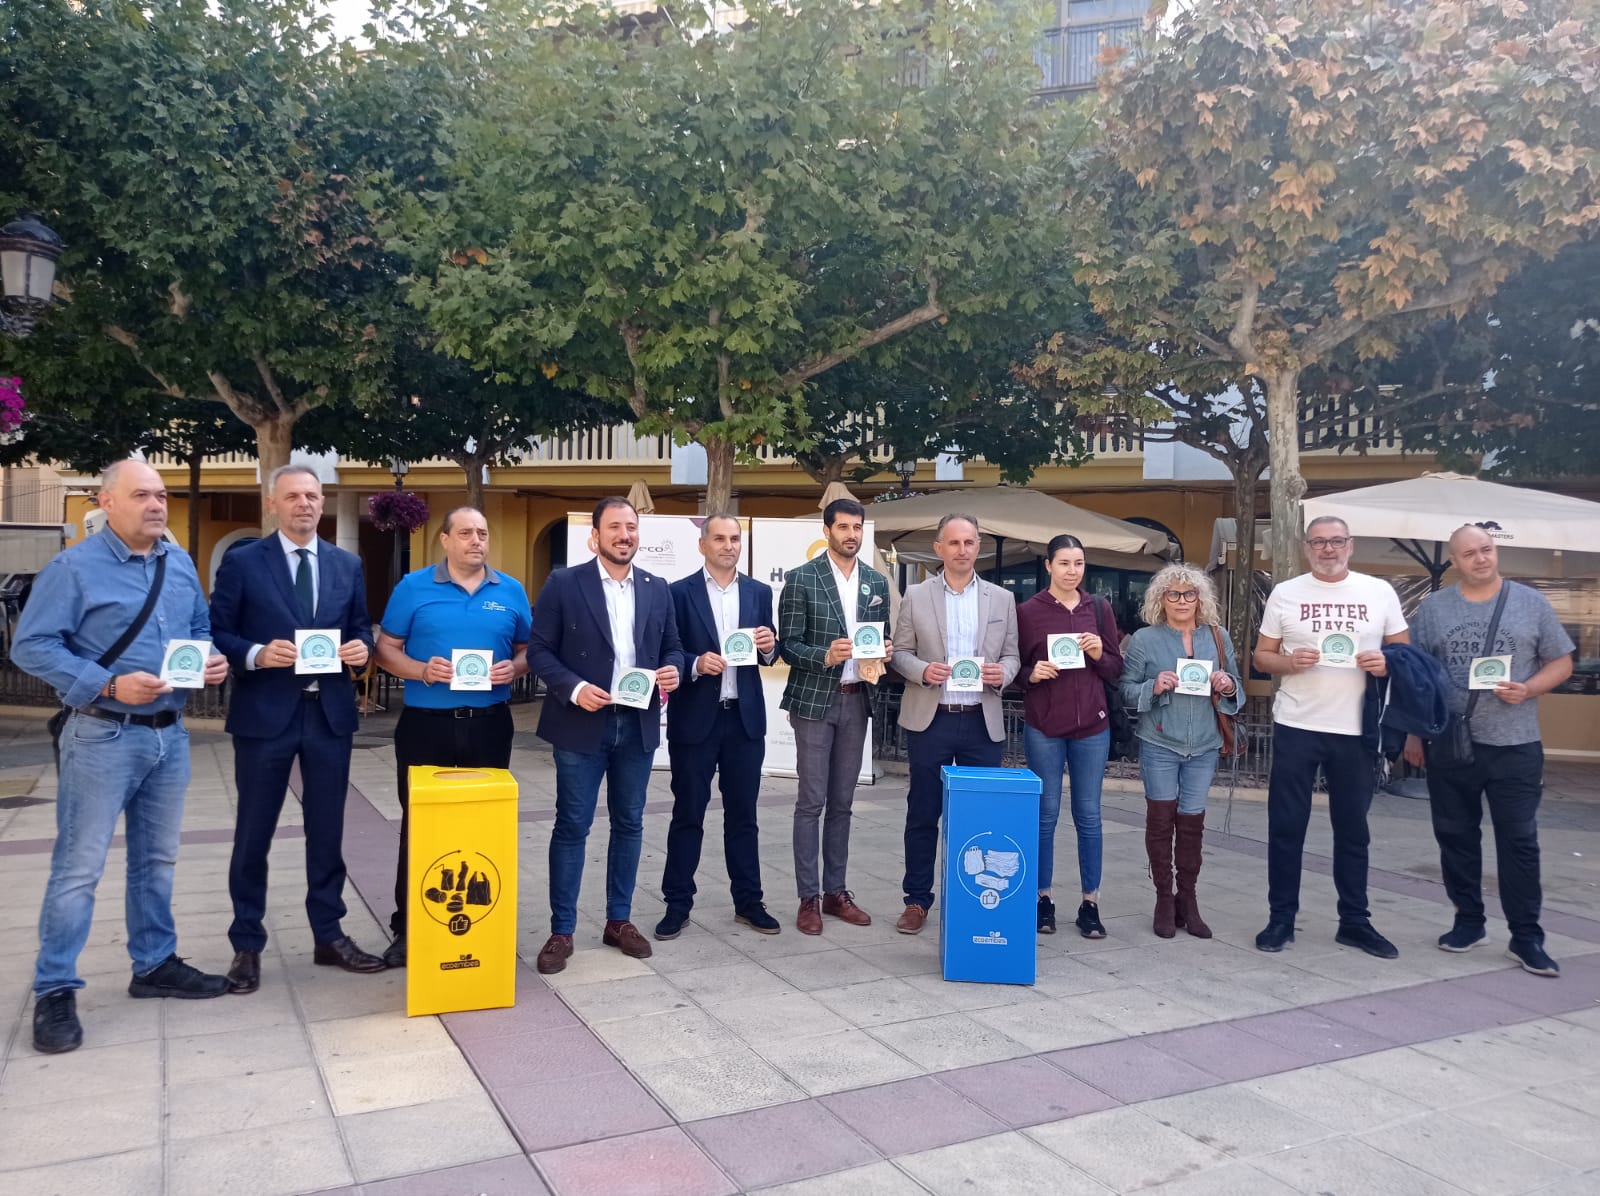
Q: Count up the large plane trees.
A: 3